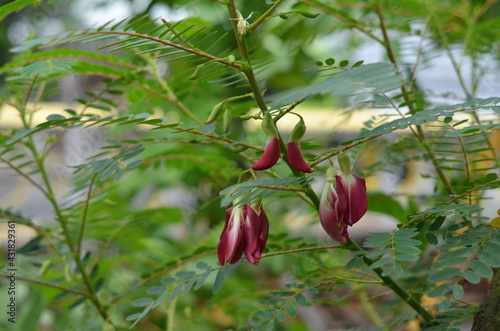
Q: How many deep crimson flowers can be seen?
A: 6